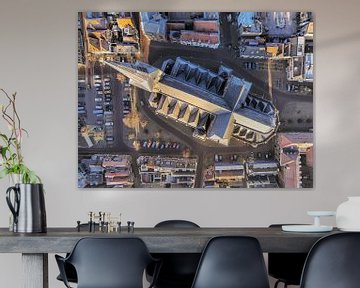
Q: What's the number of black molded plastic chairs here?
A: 6